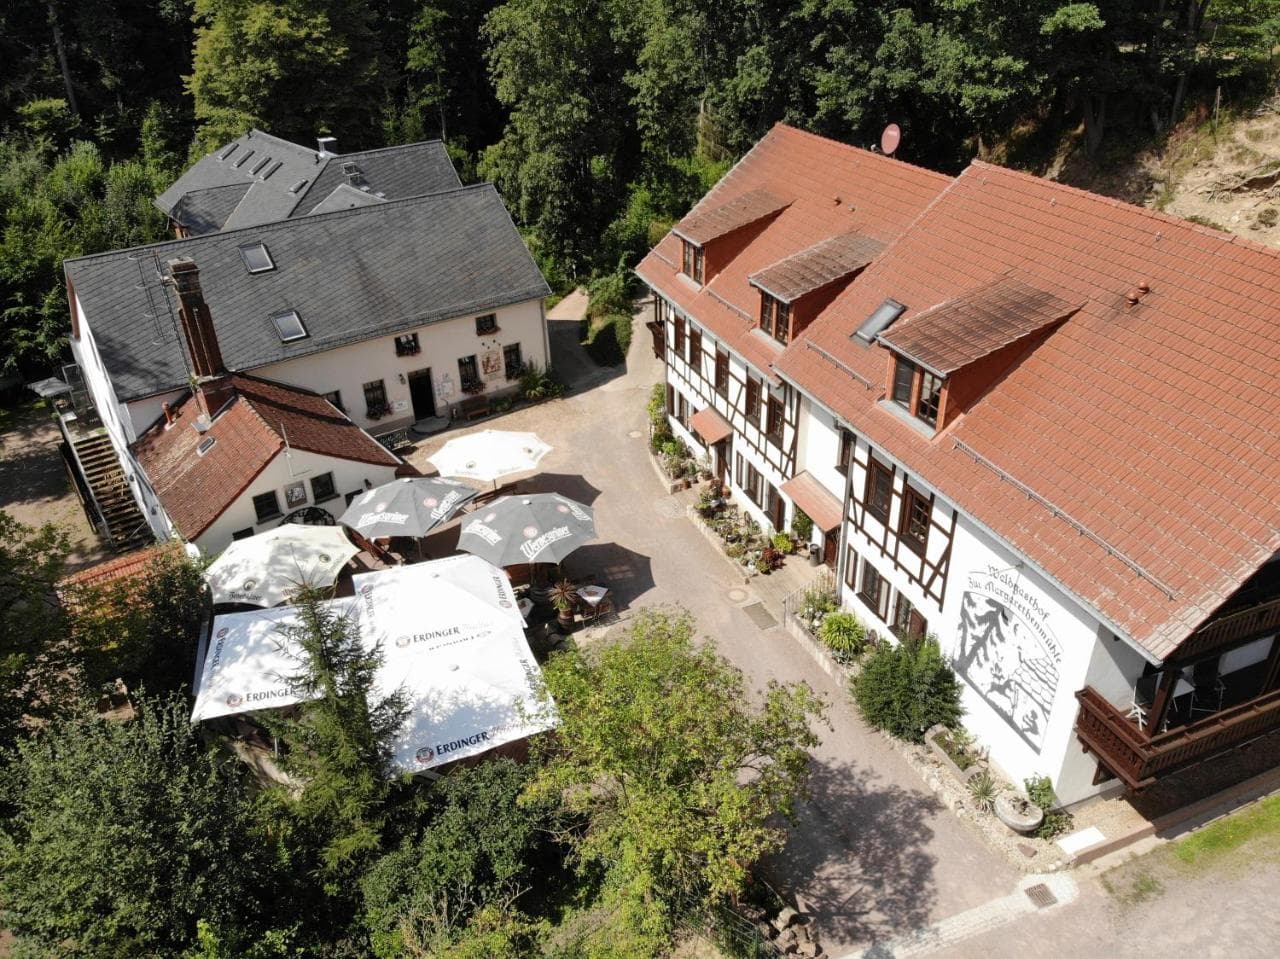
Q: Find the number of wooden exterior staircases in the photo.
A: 1